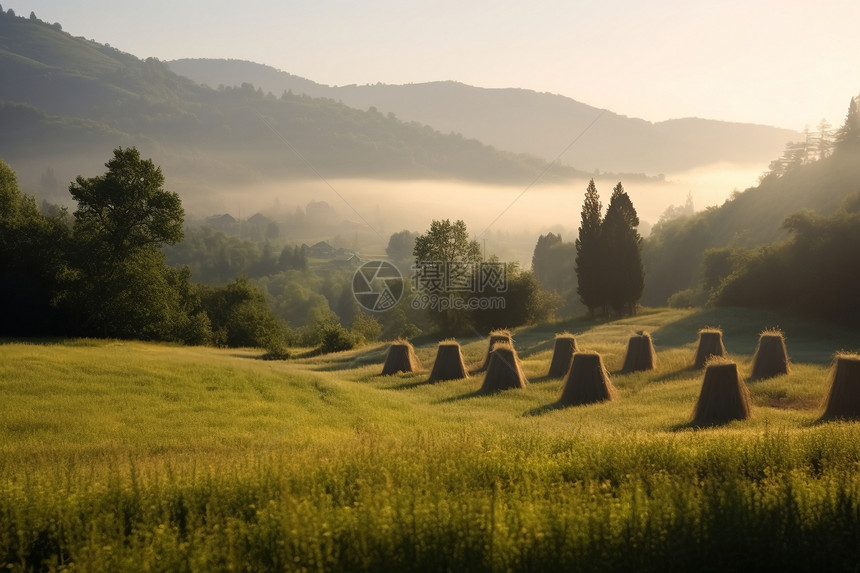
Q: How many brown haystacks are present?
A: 11